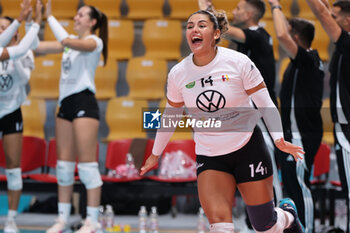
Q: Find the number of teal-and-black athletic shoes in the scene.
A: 1